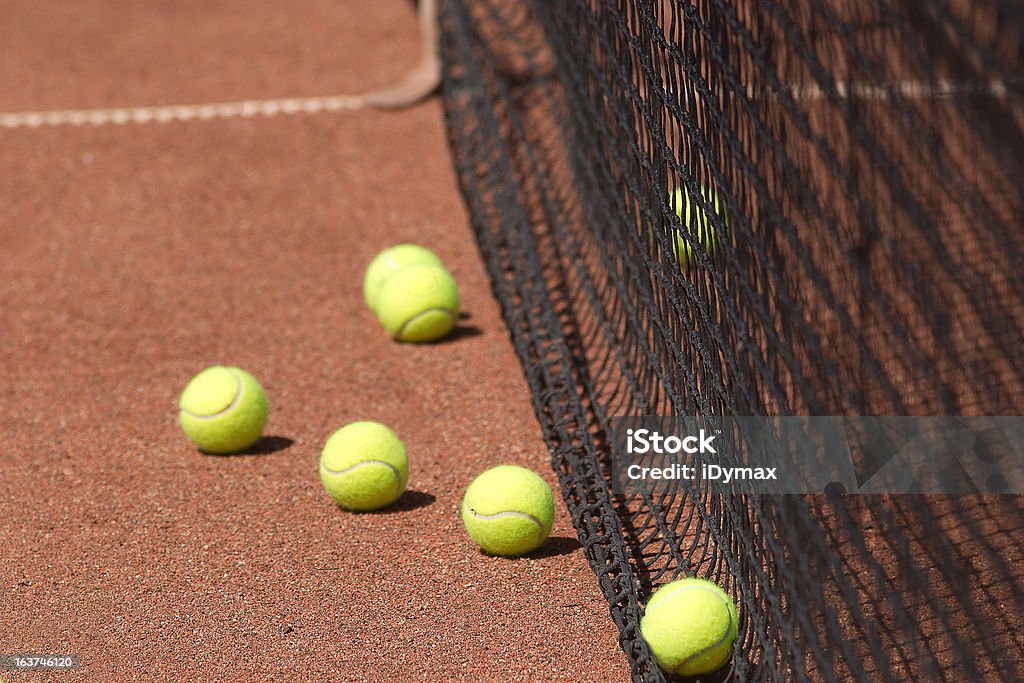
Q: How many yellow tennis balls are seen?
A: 7